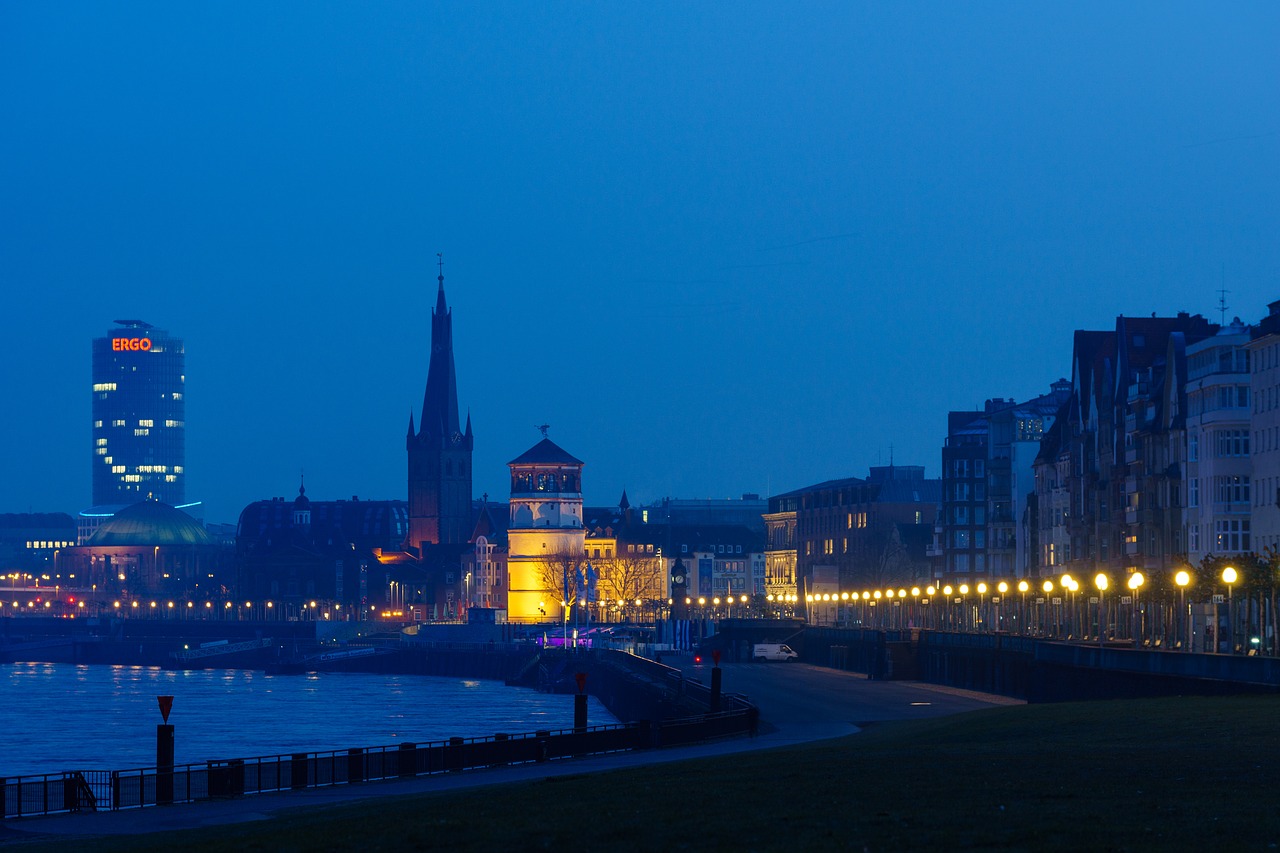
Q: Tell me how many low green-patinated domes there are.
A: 1